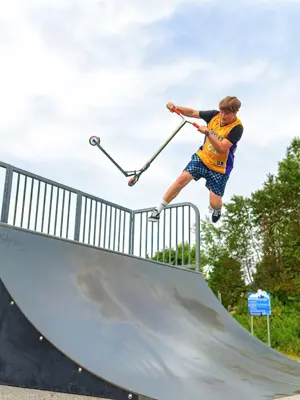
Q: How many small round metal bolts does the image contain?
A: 4